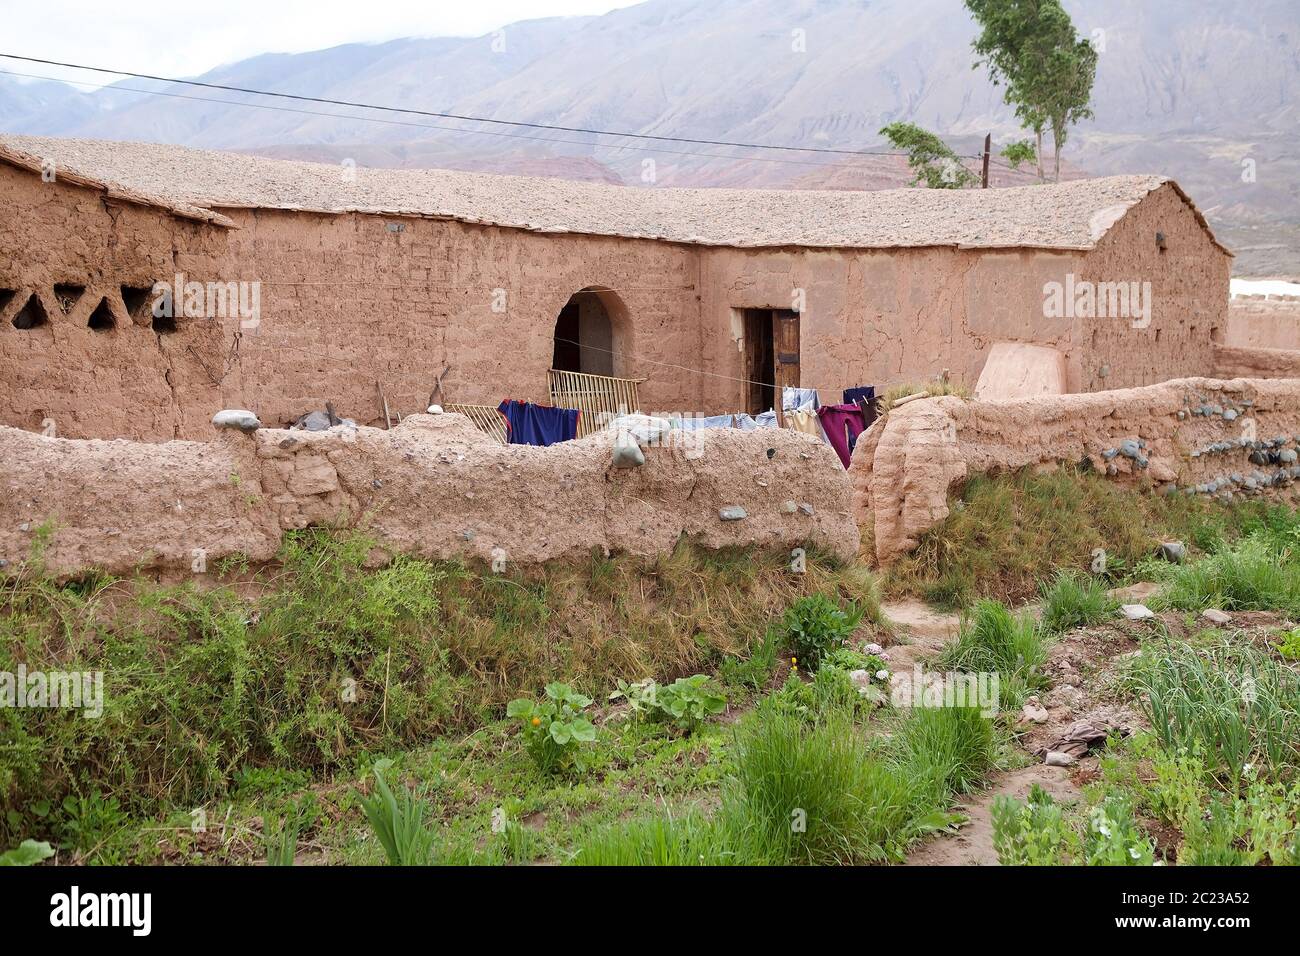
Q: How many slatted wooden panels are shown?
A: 2